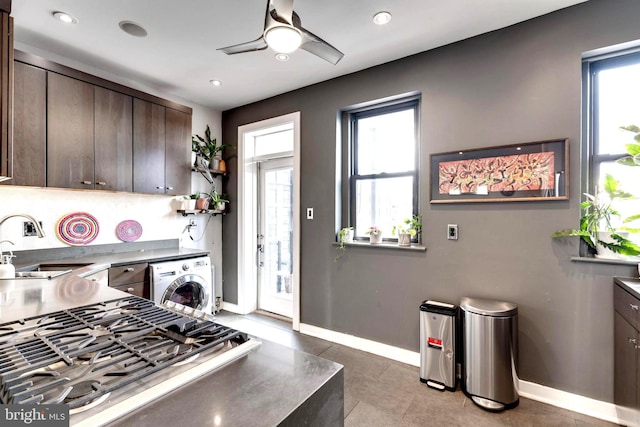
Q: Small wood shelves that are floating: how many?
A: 2